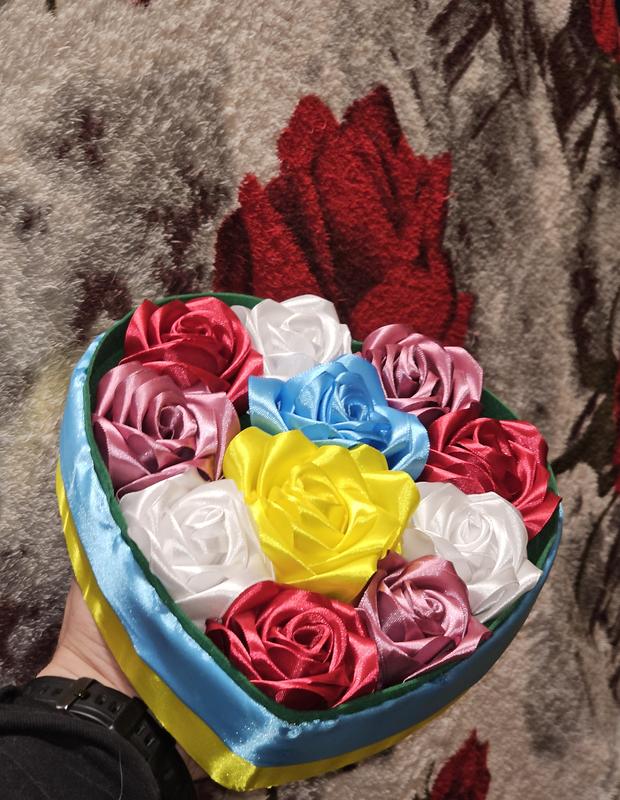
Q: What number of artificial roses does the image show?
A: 11